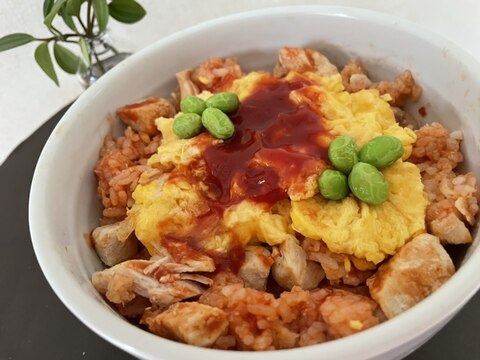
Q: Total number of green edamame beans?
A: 8